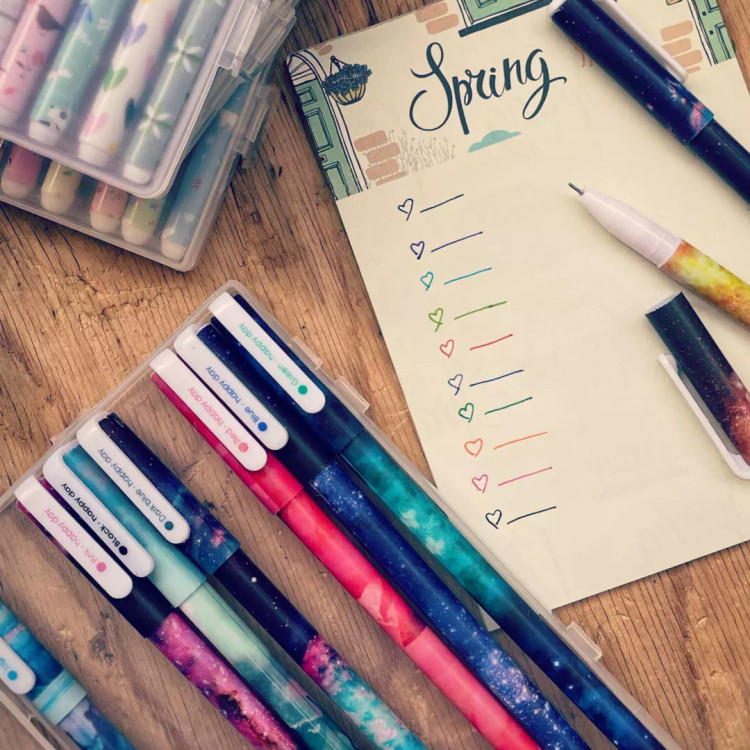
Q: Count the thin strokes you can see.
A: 10